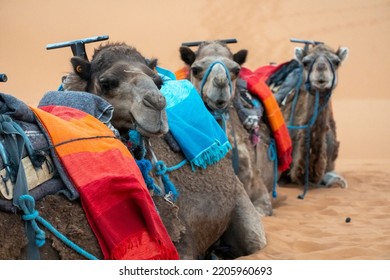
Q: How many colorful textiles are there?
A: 3